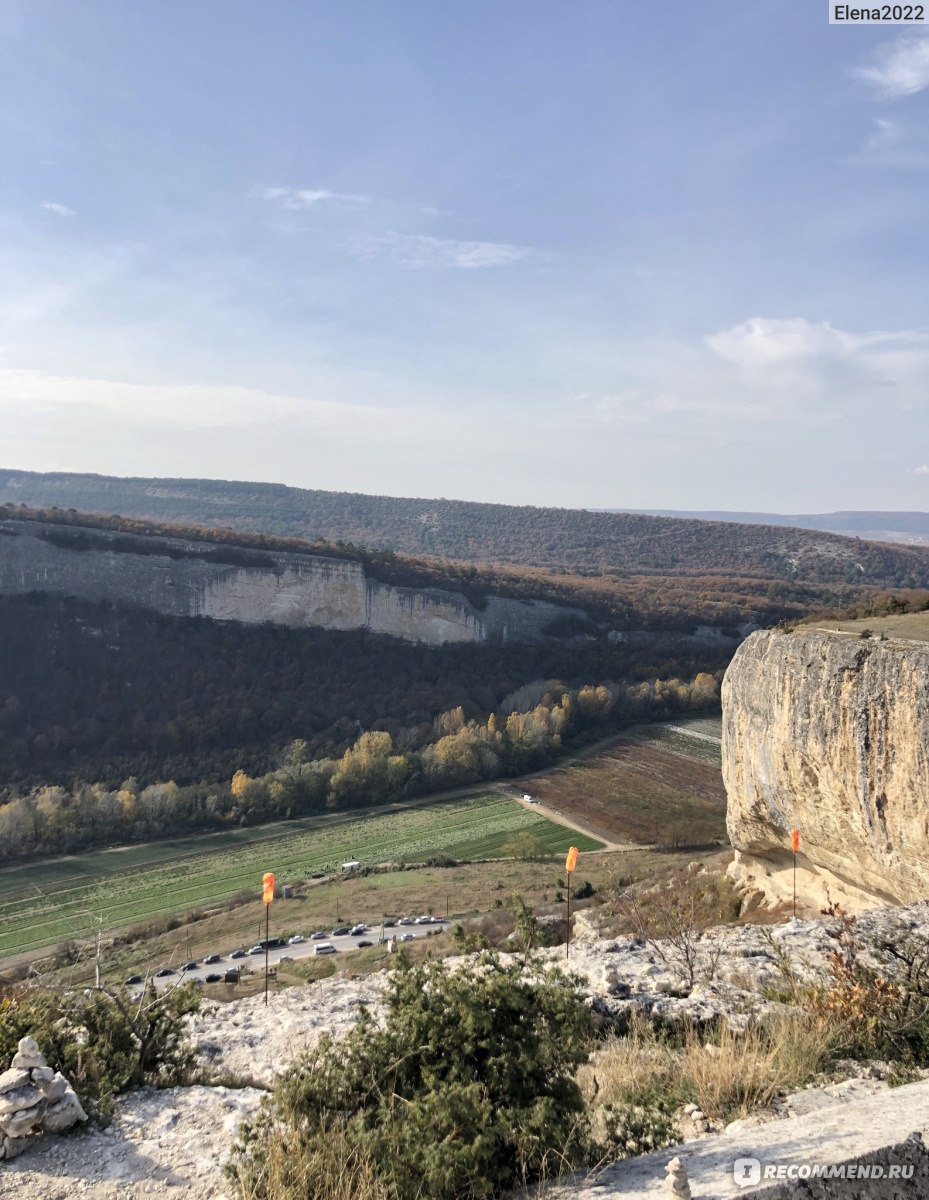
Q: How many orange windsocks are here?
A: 3